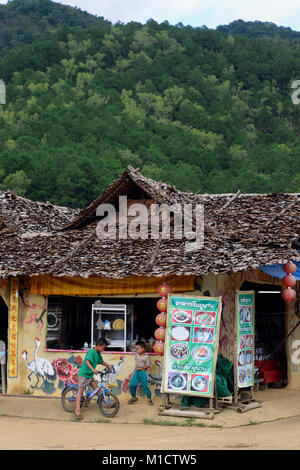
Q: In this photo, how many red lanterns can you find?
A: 8